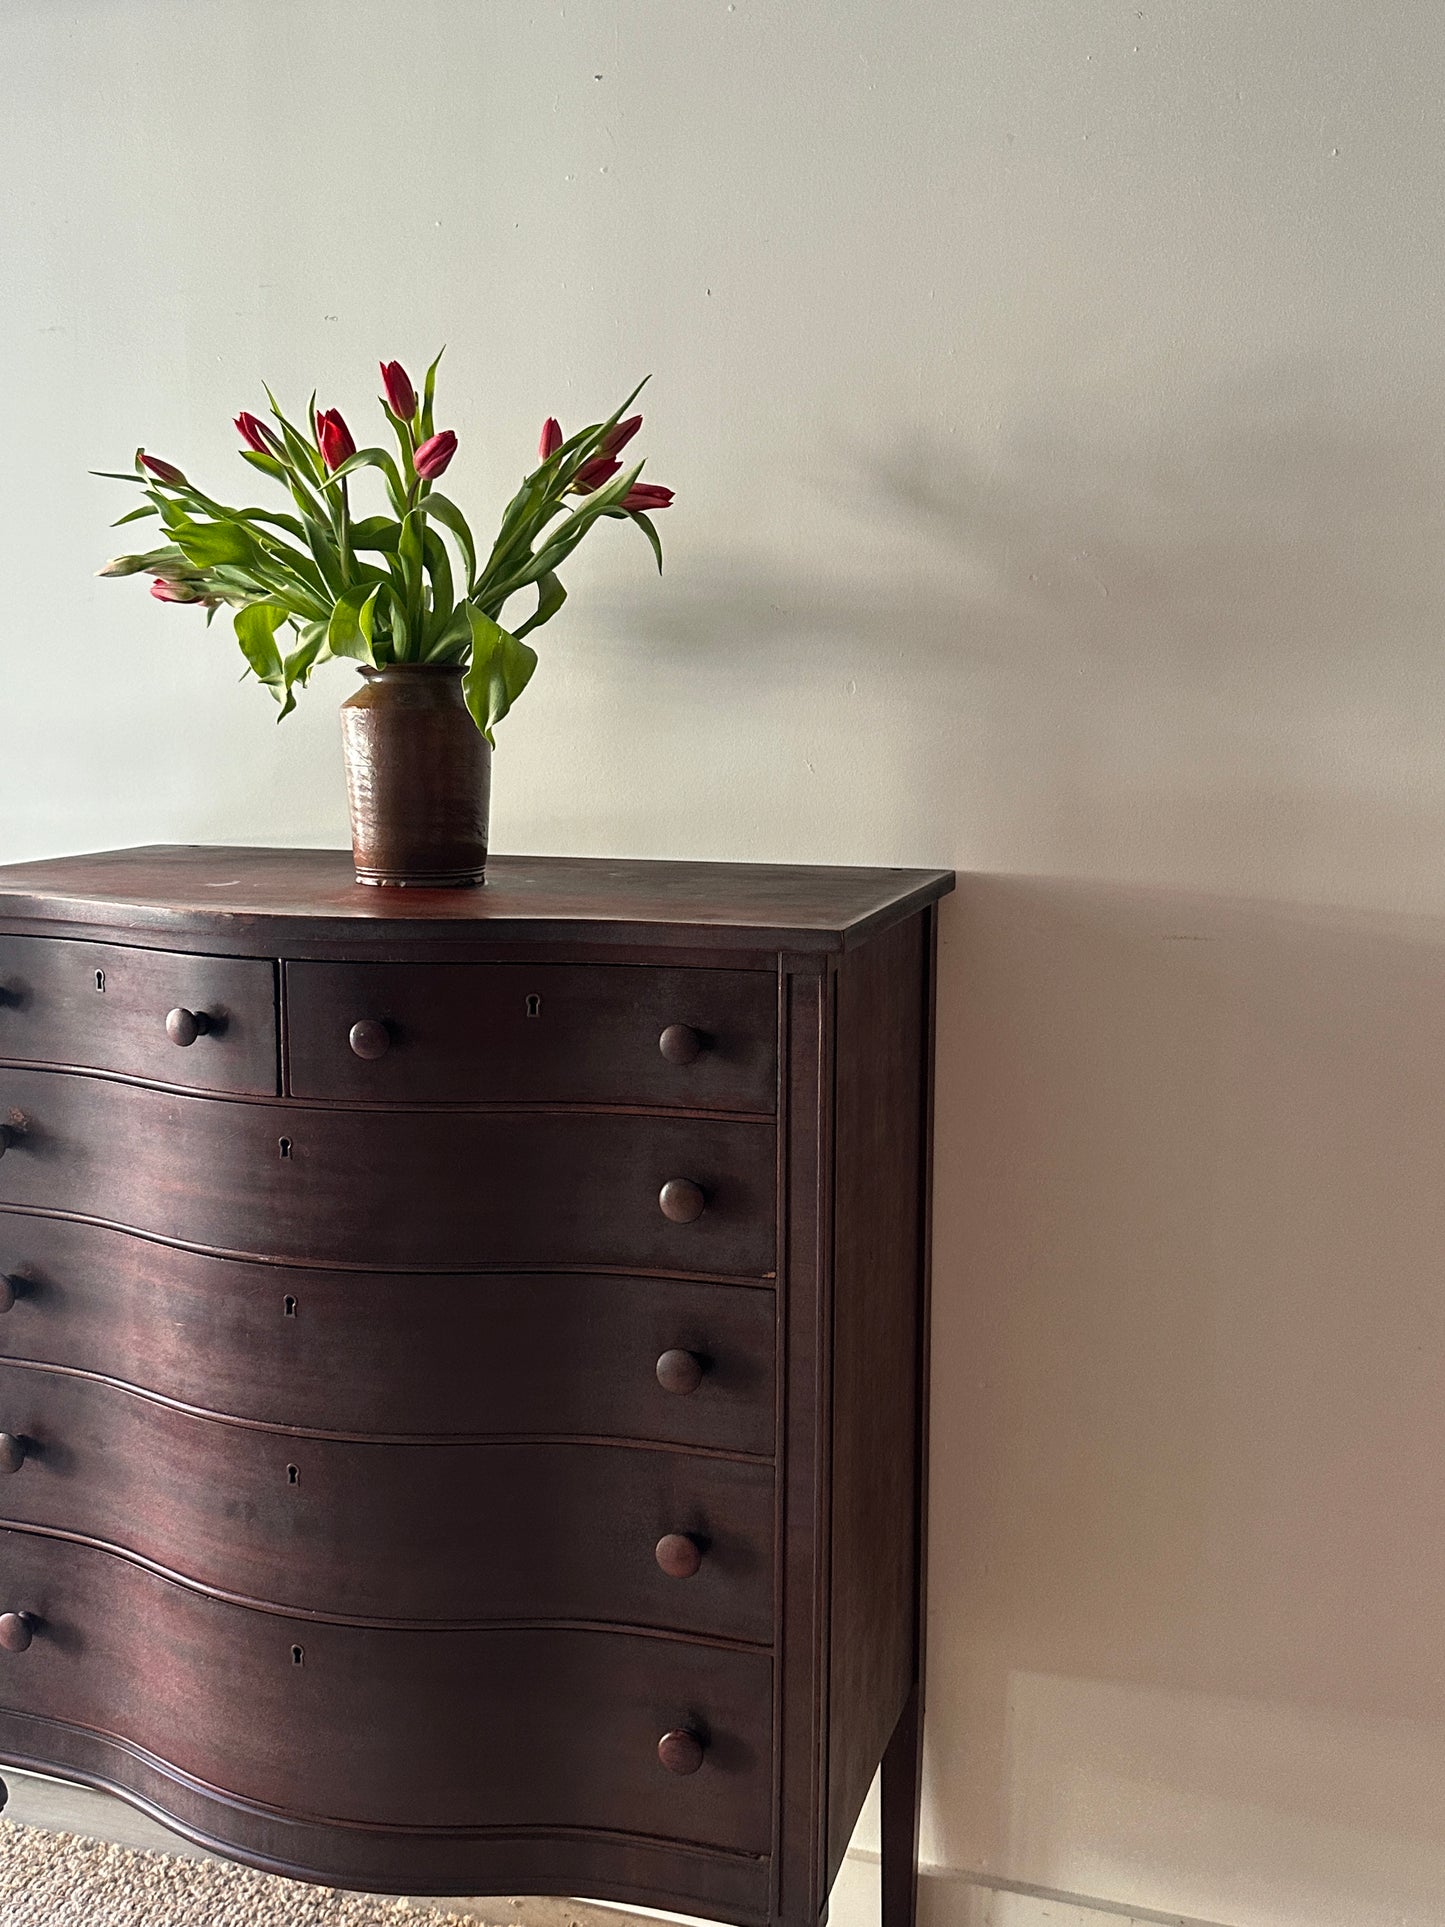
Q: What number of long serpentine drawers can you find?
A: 4